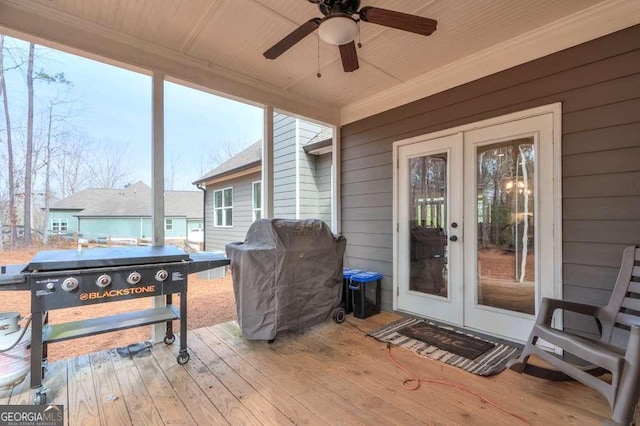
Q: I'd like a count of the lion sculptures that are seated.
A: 0